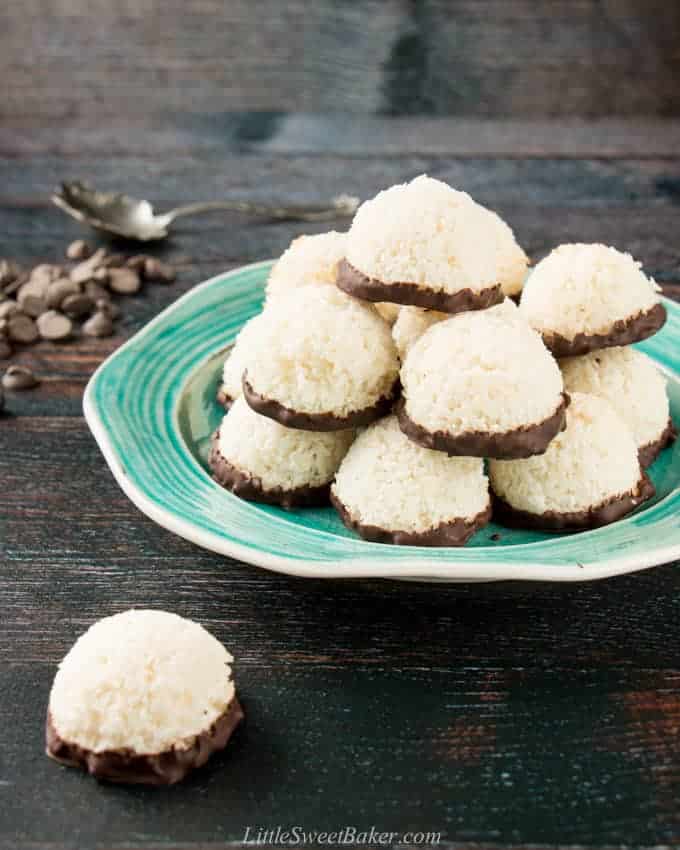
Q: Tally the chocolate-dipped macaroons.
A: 13